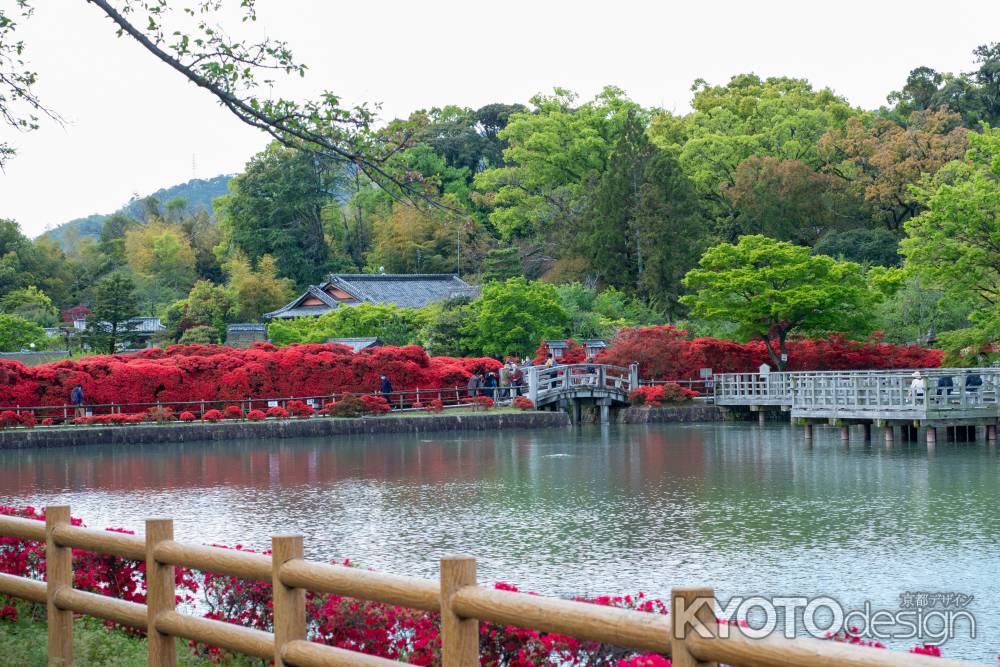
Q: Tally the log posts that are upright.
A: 5